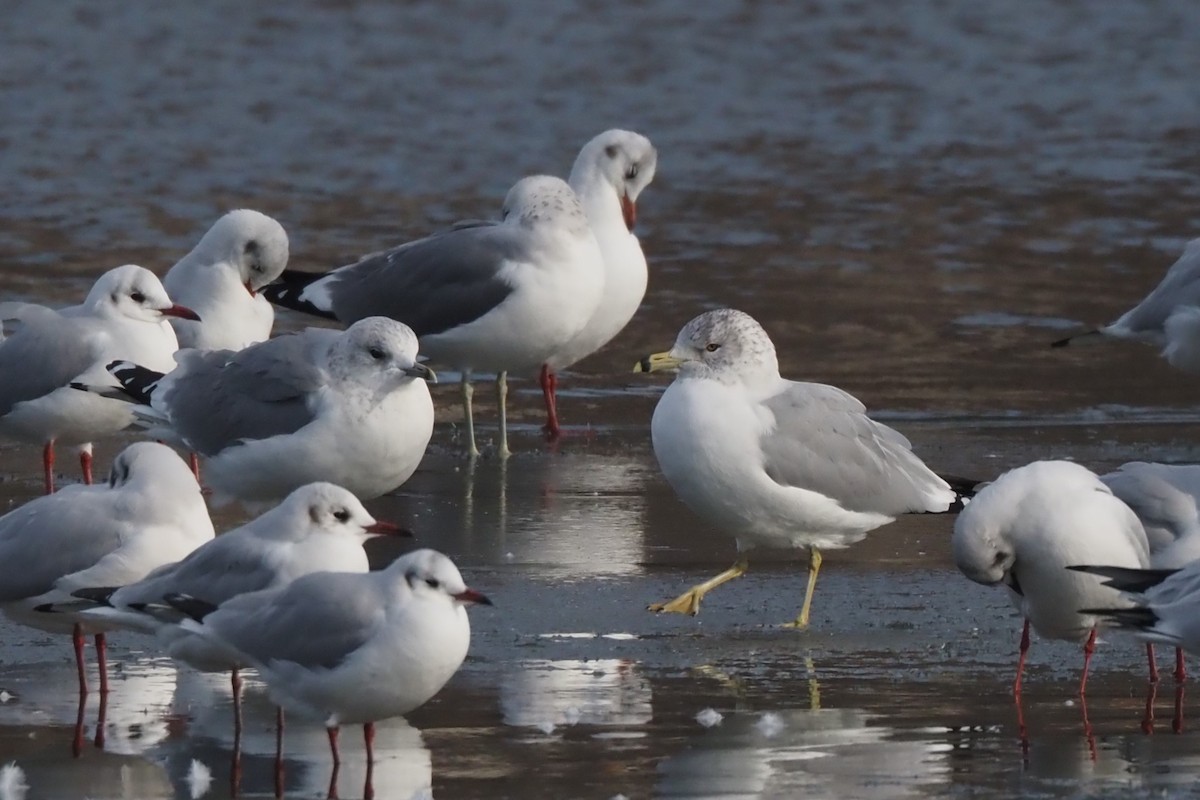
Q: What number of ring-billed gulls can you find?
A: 1